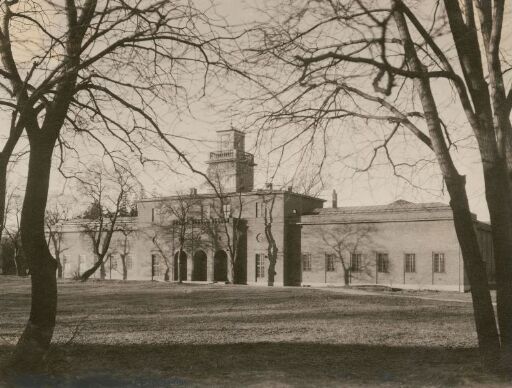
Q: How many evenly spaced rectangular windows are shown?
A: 6